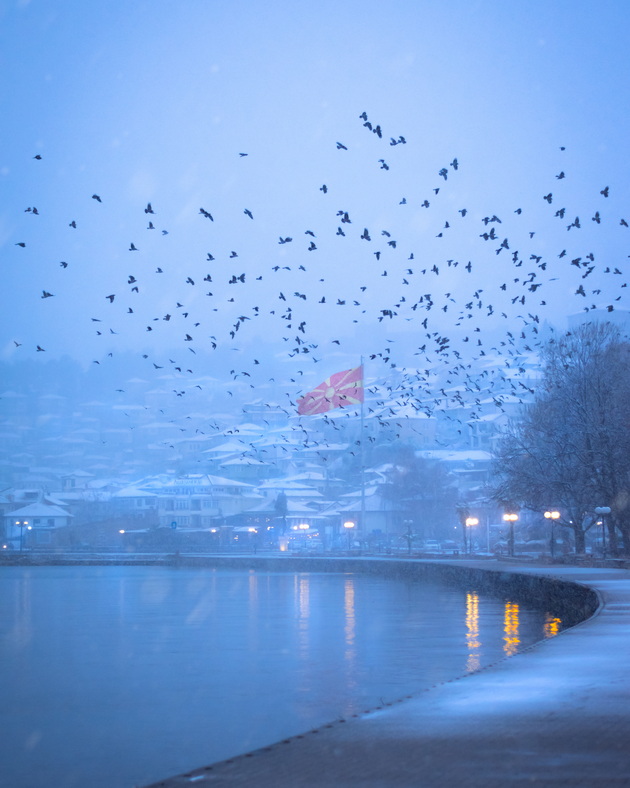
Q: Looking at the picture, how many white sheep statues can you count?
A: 0